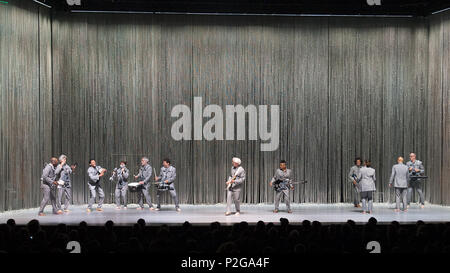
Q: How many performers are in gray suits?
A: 12